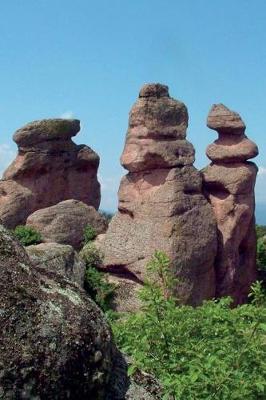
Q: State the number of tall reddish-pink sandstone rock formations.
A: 3